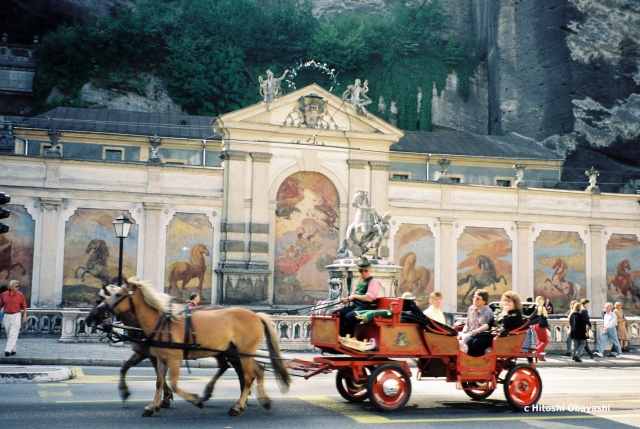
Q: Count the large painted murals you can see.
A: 8